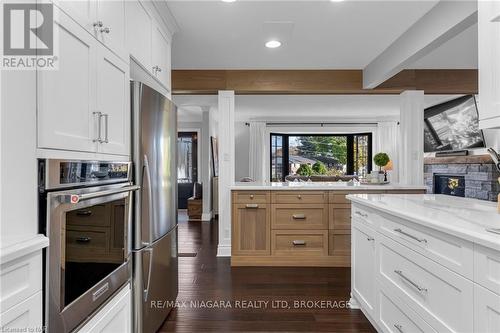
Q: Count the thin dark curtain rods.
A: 1